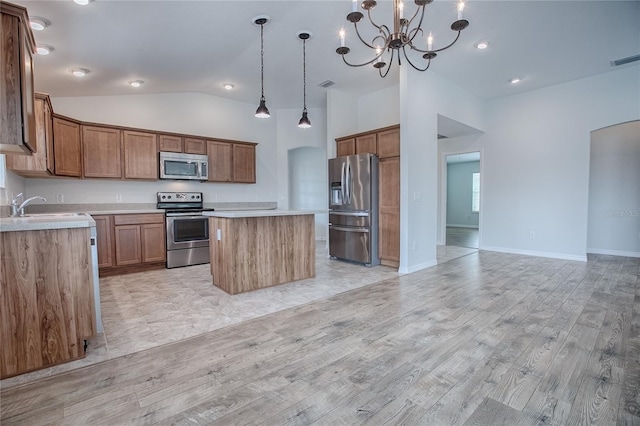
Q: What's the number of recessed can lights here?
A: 8